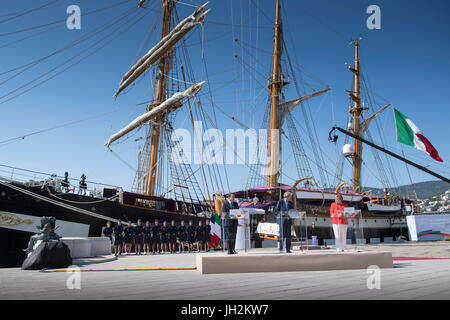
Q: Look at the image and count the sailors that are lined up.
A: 12